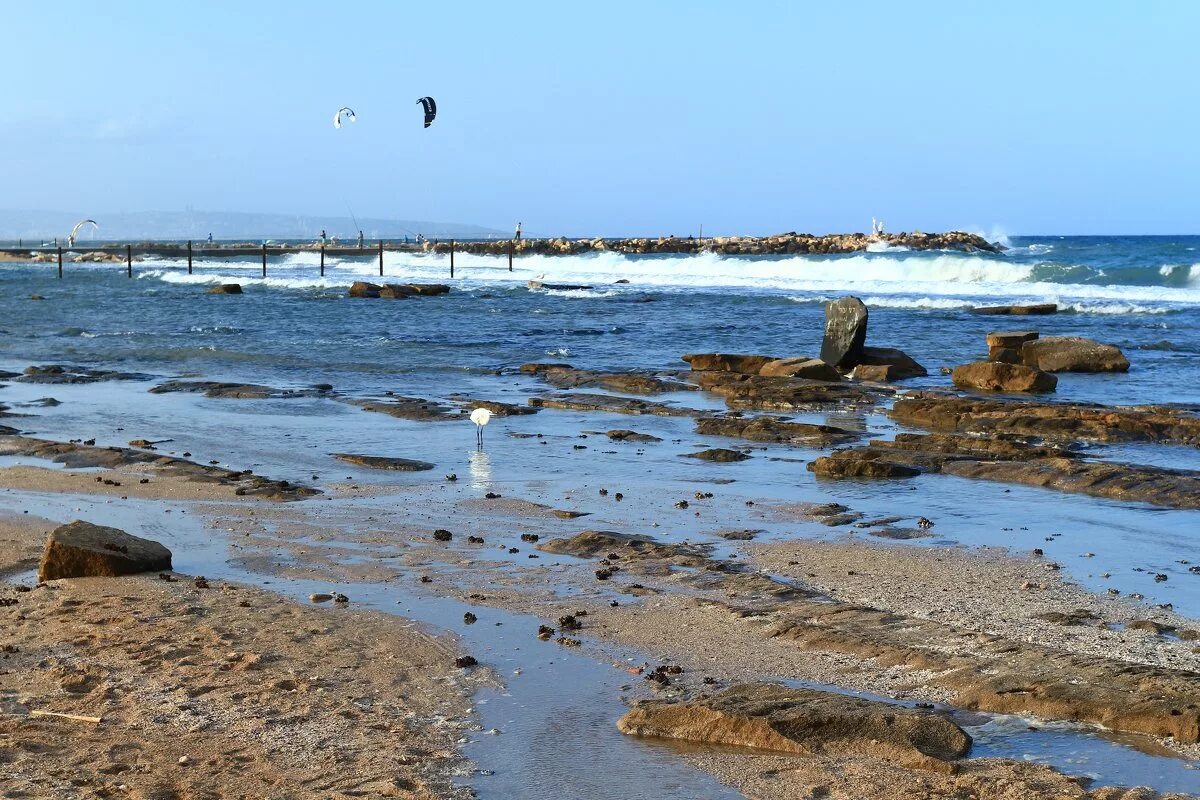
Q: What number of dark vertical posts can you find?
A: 8